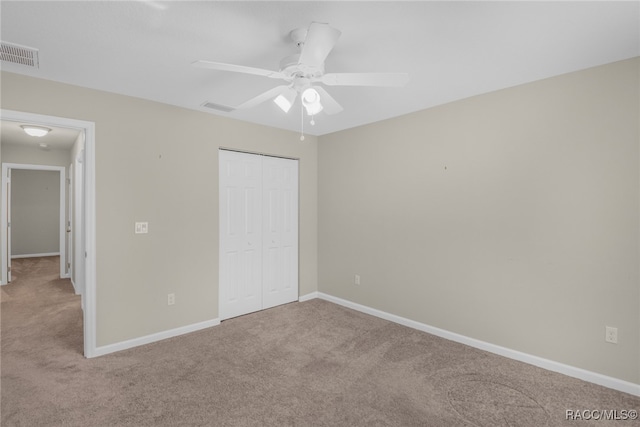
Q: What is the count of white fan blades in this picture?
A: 5